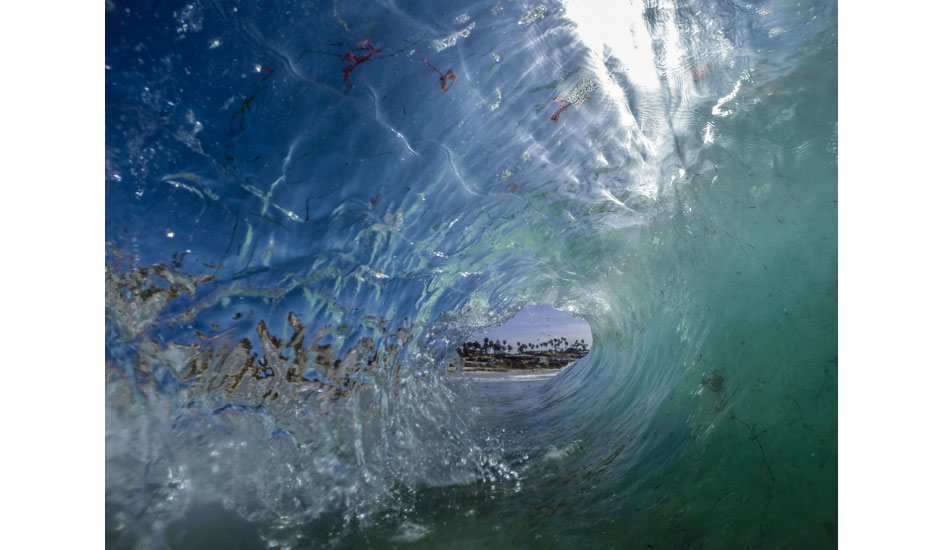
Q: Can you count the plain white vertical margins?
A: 2